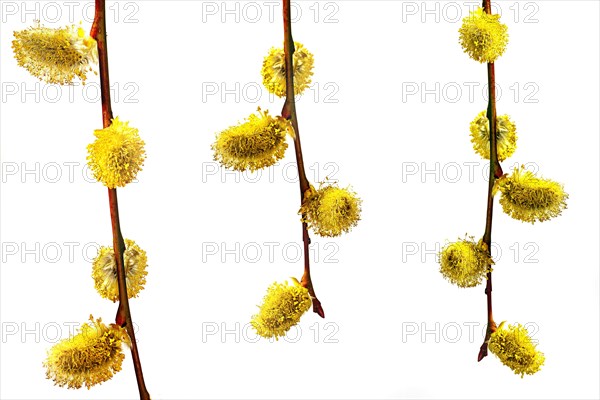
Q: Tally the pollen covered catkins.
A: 13